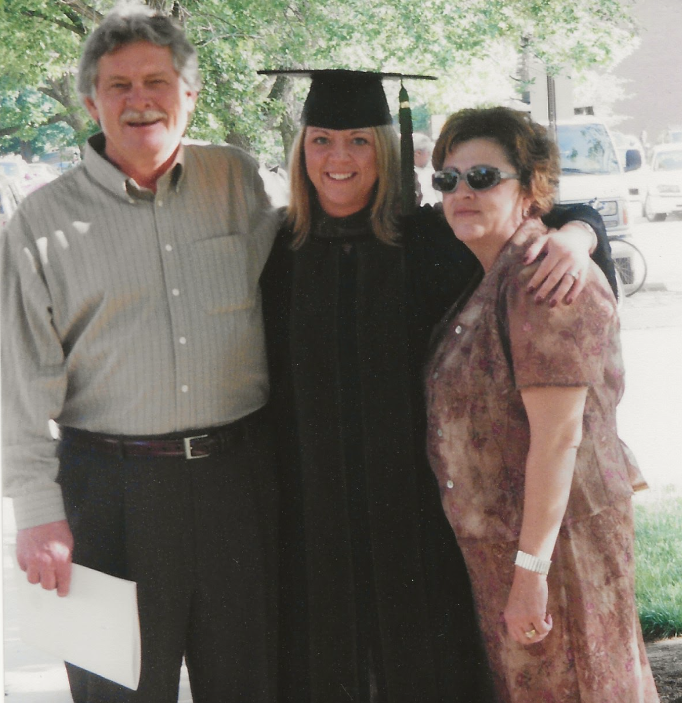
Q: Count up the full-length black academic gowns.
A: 1